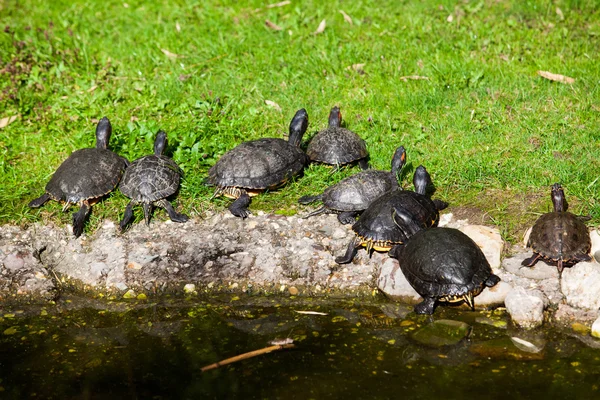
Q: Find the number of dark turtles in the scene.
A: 8